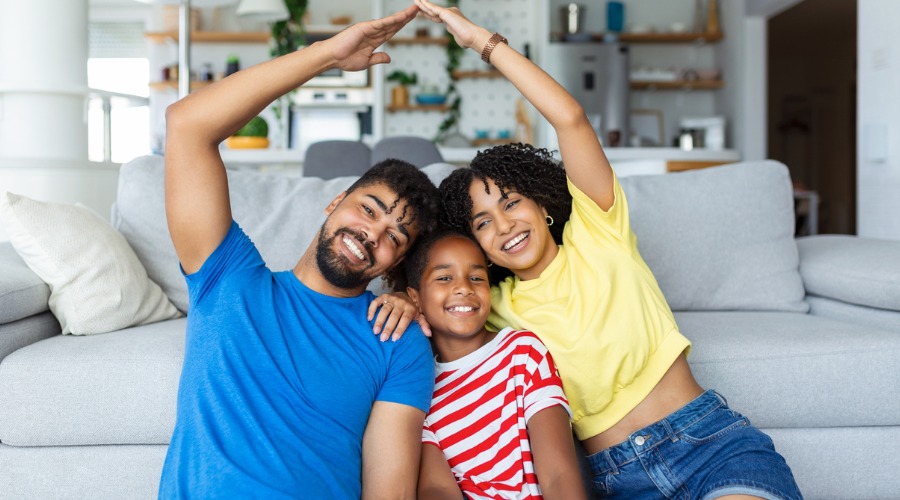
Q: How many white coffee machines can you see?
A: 1